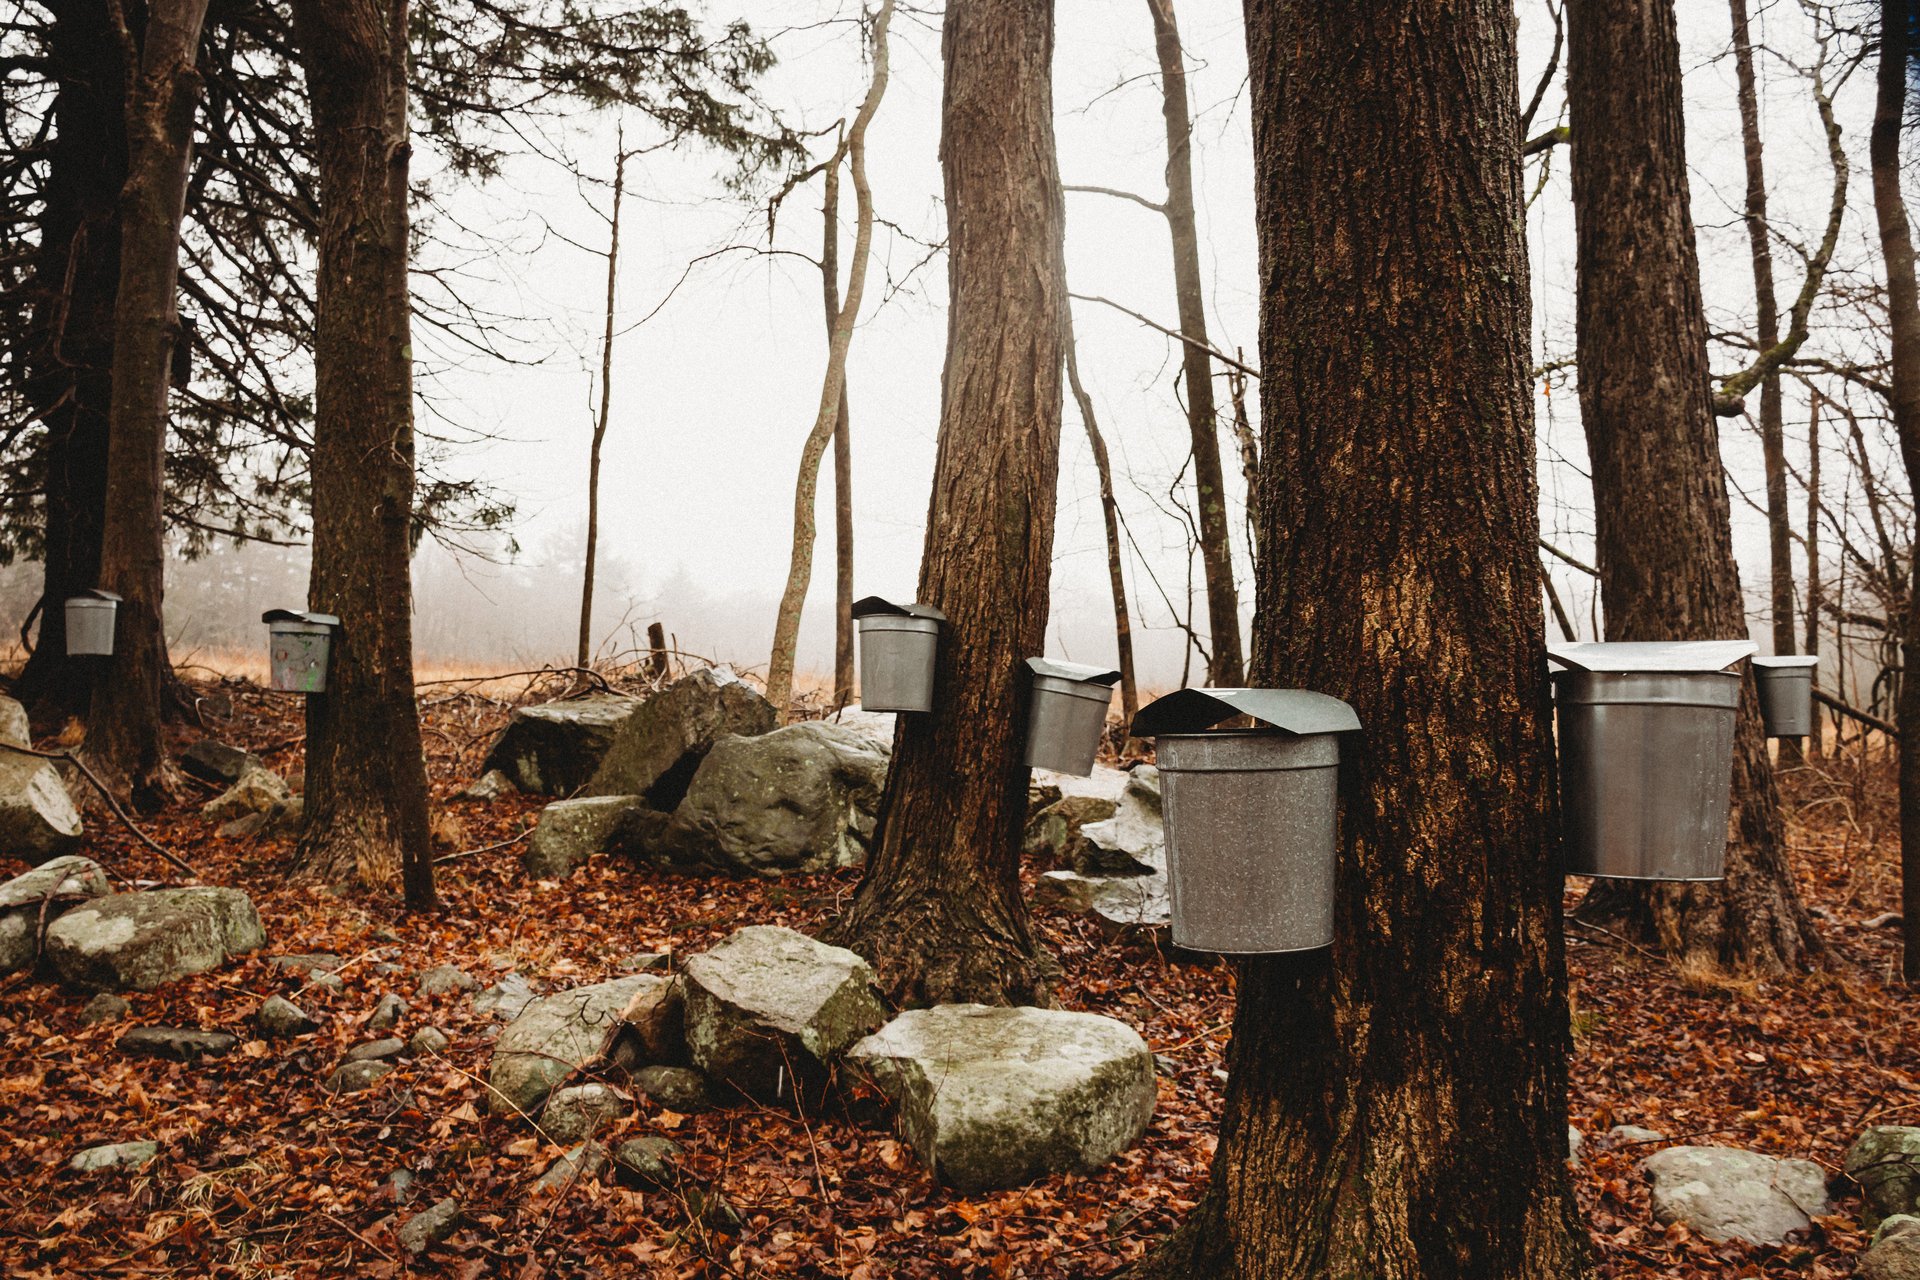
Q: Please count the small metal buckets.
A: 7